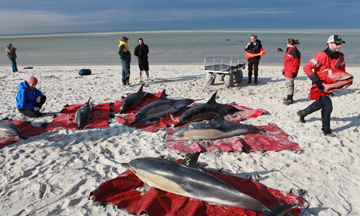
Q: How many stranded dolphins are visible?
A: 7